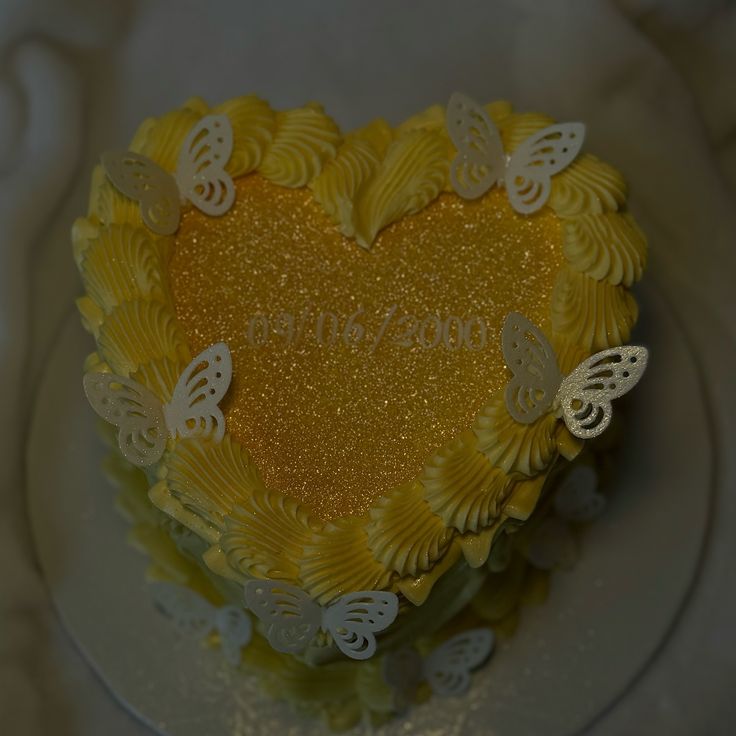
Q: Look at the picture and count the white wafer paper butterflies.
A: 8